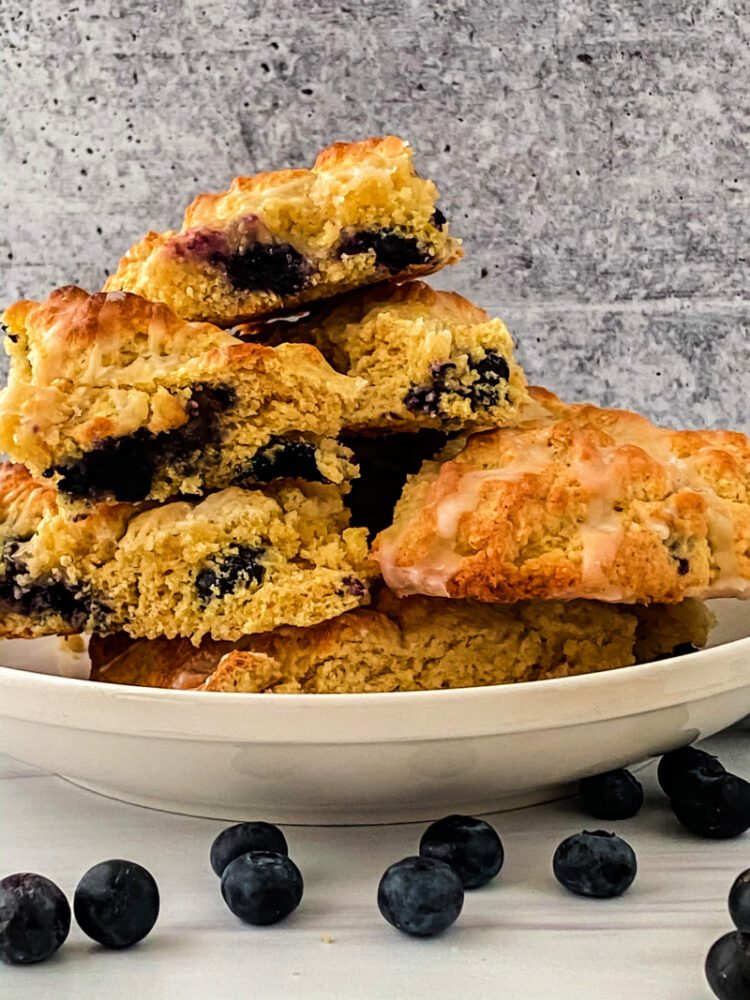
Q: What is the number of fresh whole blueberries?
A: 12